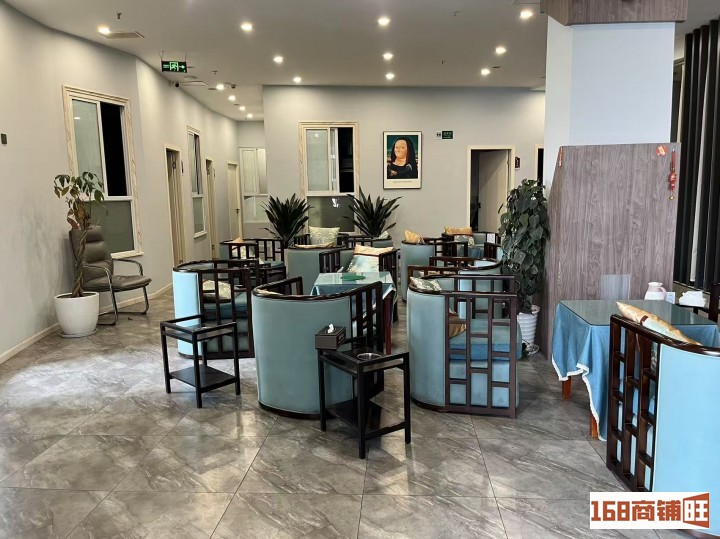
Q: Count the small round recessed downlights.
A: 14